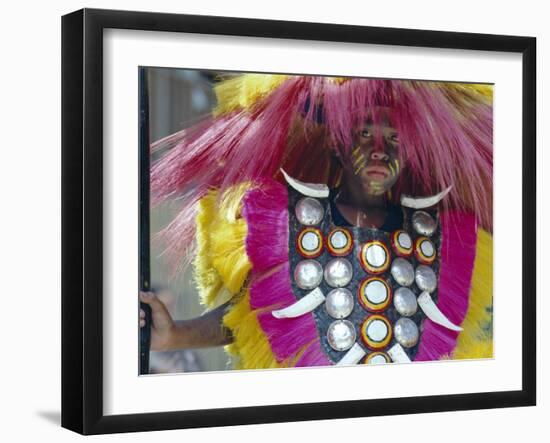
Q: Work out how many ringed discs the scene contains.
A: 8